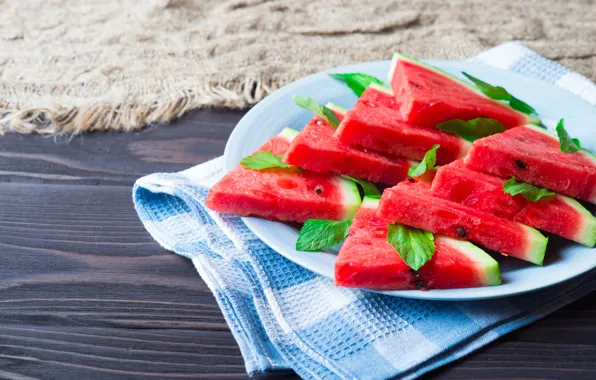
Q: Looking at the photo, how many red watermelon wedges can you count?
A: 8